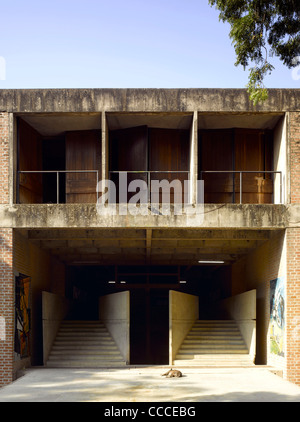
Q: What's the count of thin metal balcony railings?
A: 3